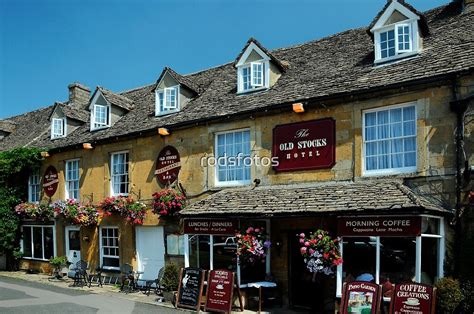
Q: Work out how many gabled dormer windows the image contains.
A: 5